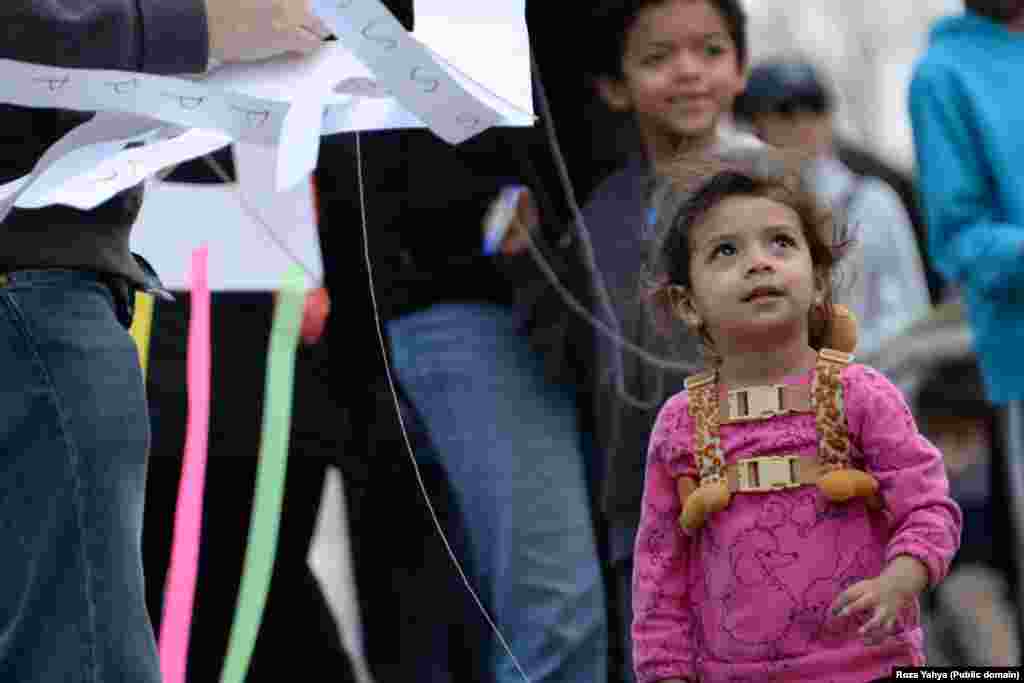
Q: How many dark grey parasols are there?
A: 0